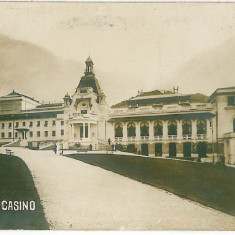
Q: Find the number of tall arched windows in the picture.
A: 7